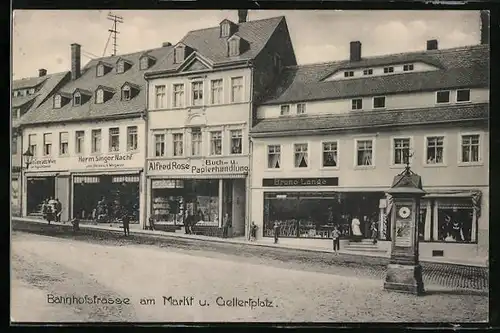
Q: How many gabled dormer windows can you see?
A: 10